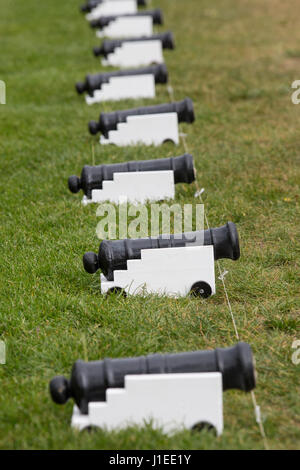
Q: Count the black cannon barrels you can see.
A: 8